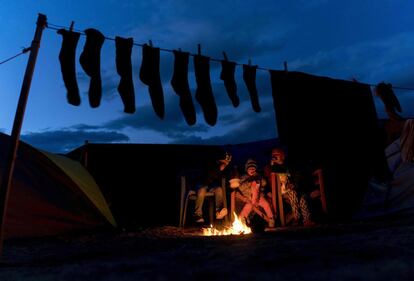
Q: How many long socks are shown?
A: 6